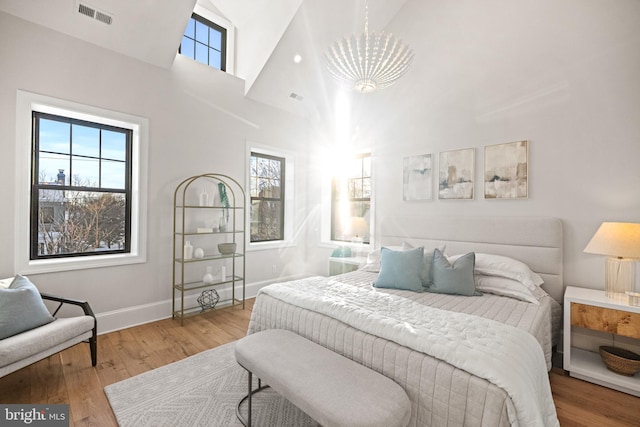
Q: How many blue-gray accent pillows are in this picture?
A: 3